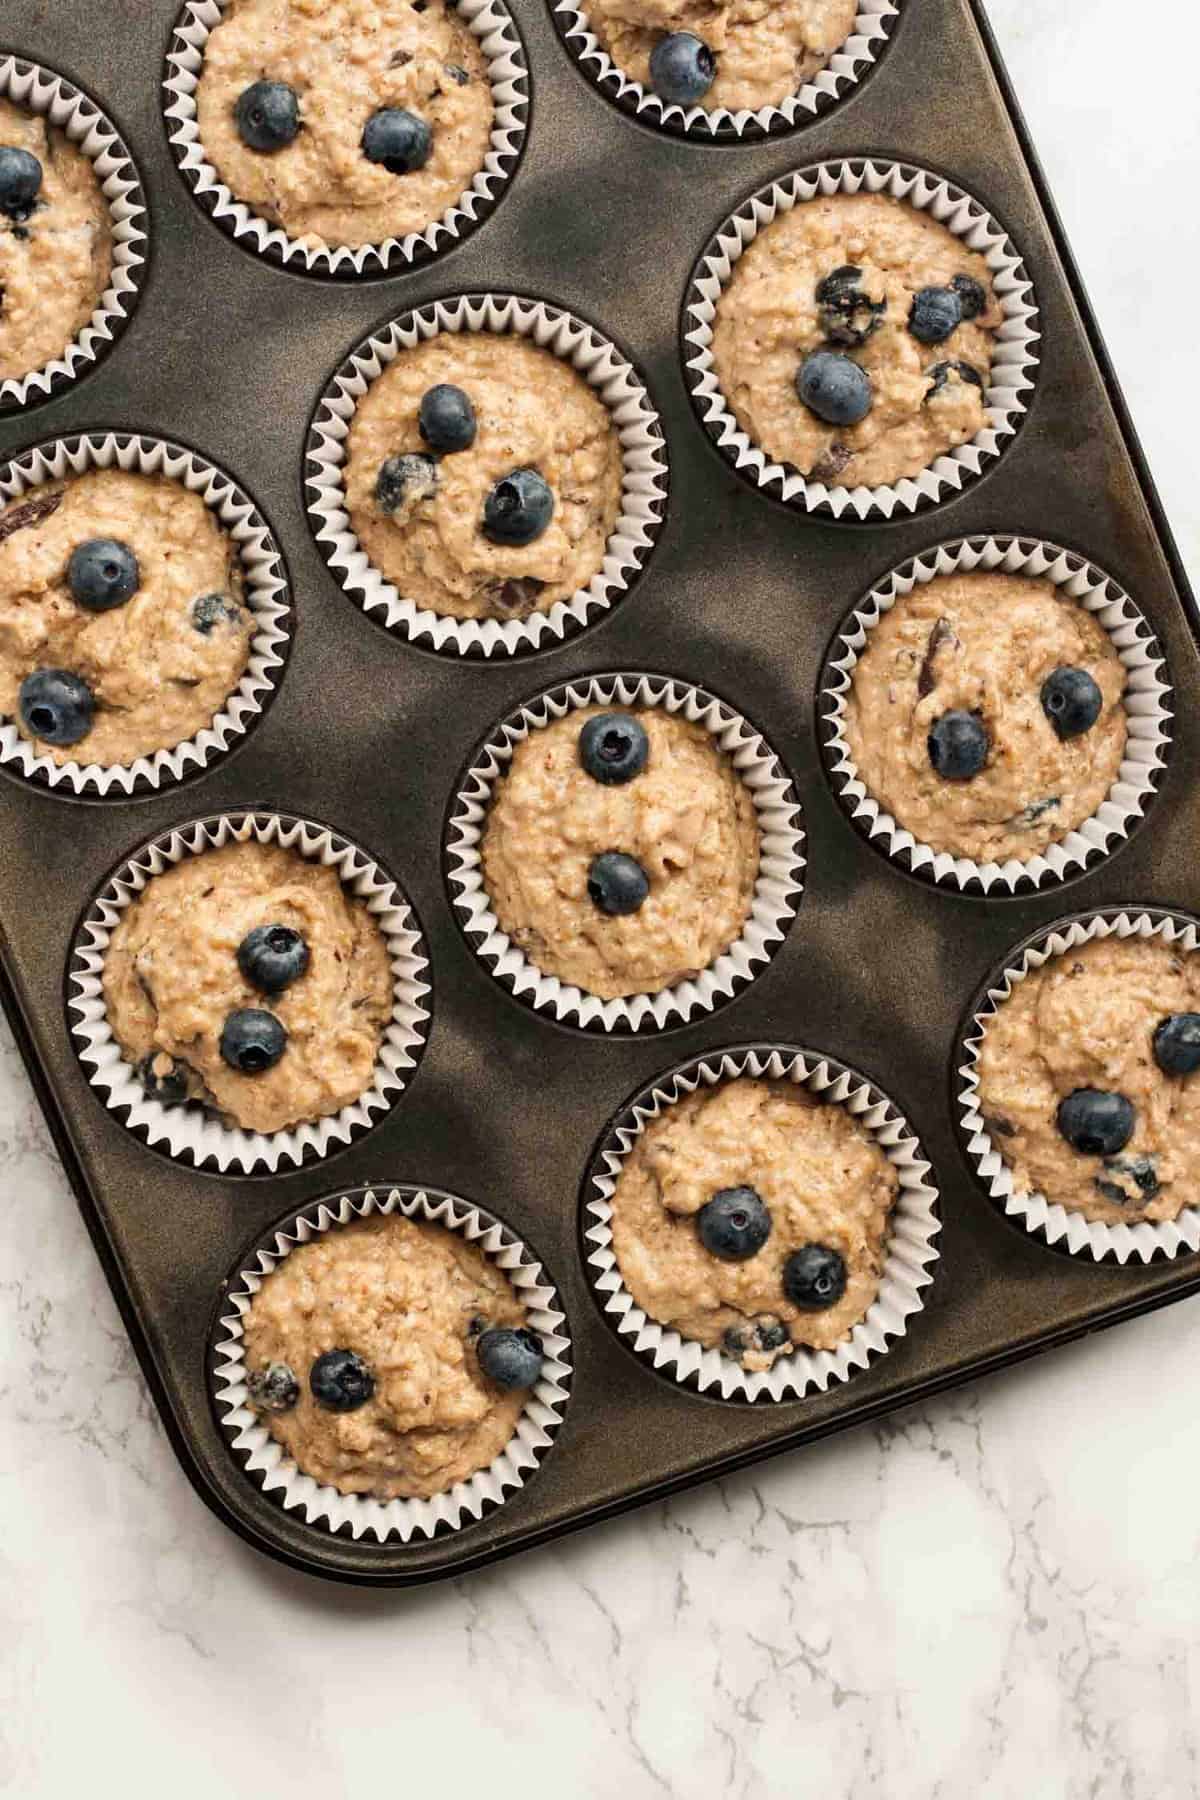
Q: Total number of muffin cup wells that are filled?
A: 12